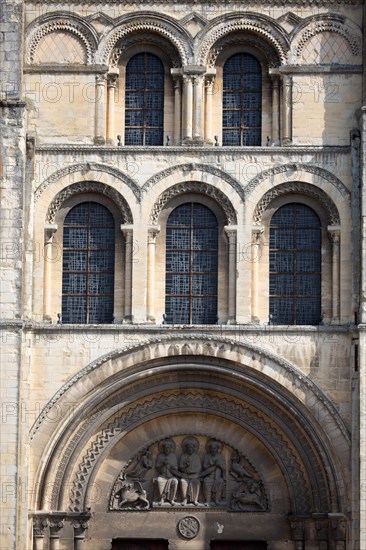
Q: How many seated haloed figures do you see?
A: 3